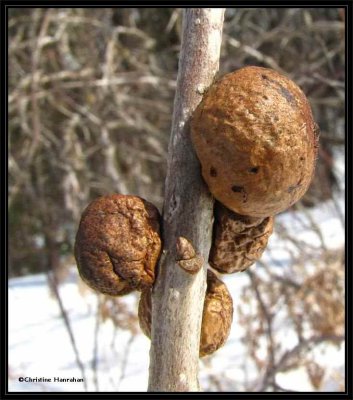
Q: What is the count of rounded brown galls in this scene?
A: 4